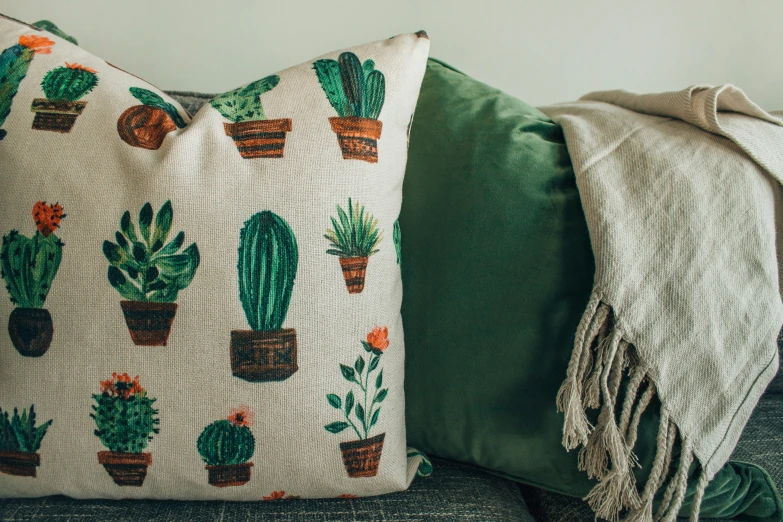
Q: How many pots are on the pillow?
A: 12